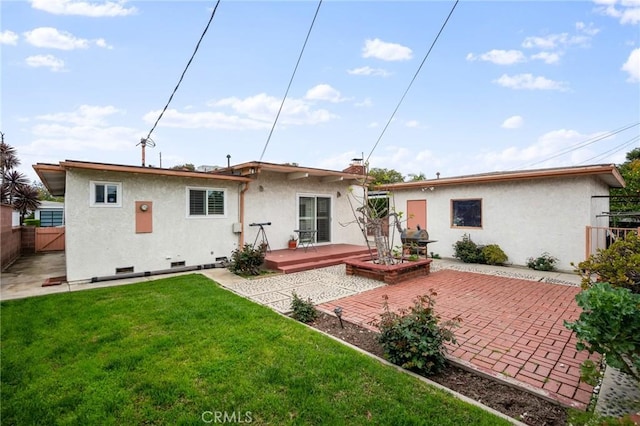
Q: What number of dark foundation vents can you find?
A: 3